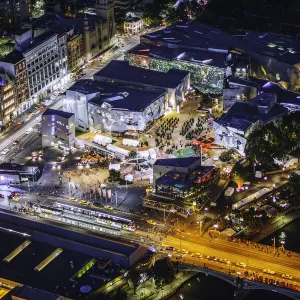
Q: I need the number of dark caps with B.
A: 0